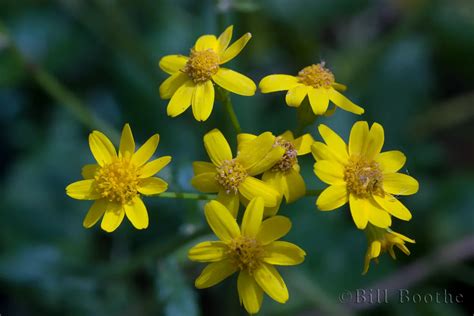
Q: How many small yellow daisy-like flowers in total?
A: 8